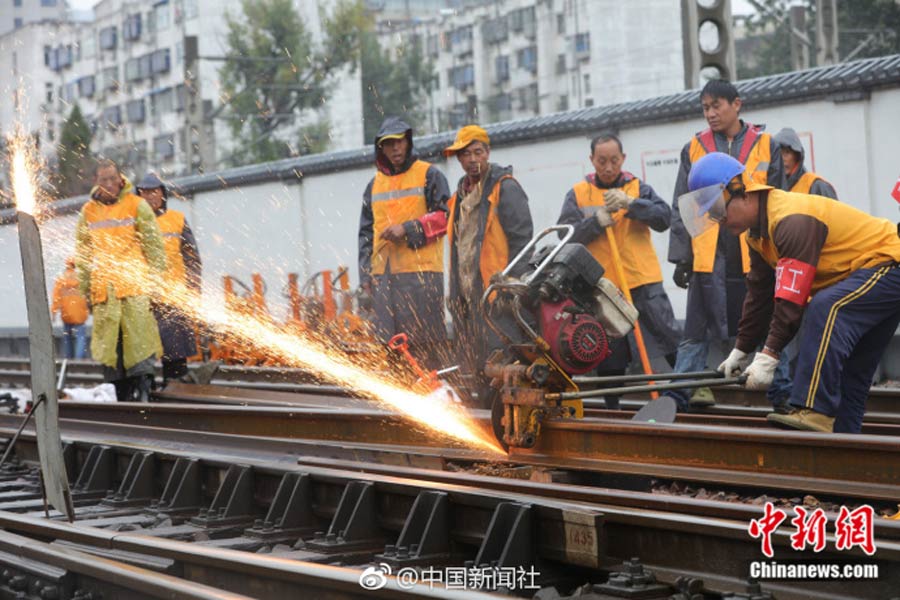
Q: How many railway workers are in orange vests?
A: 9